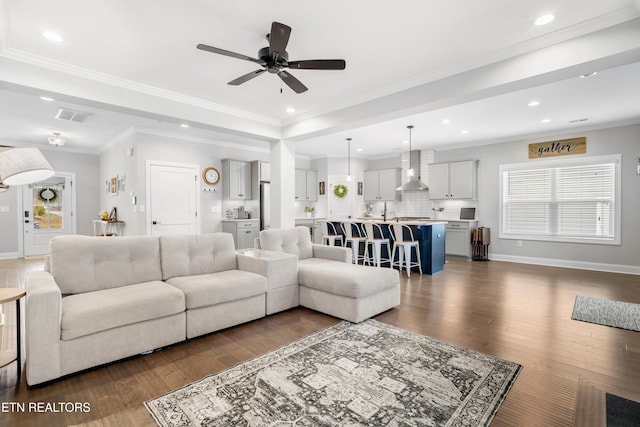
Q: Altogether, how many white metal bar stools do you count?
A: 4